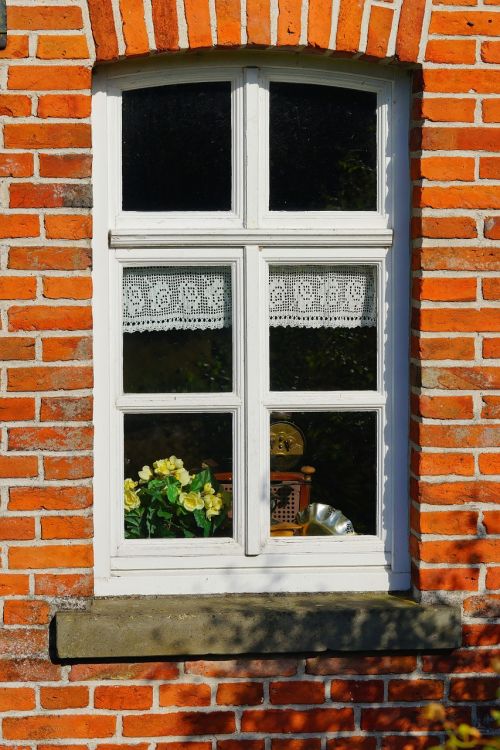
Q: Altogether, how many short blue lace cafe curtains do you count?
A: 0